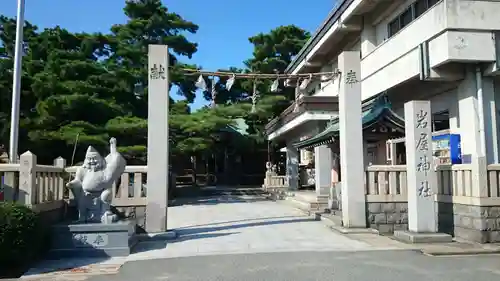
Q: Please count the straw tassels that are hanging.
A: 3